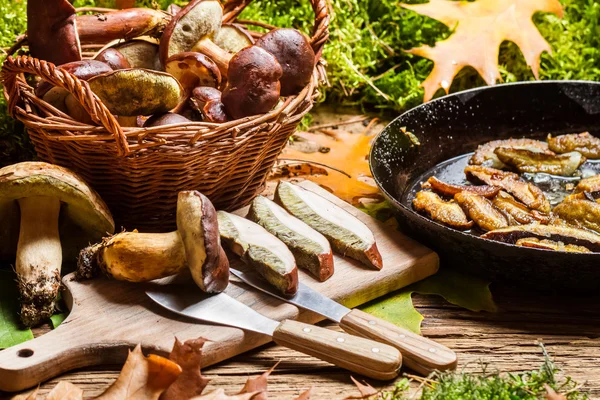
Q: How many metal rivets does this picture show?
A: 6